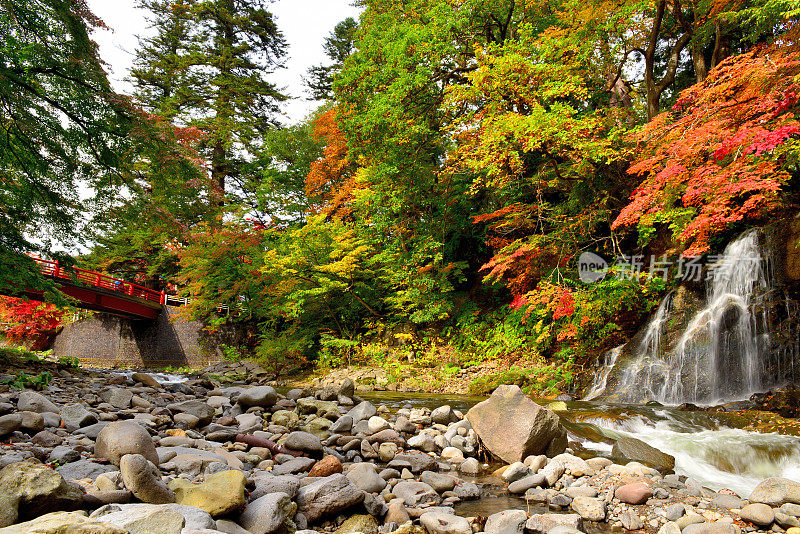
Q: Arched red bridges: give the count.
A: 1